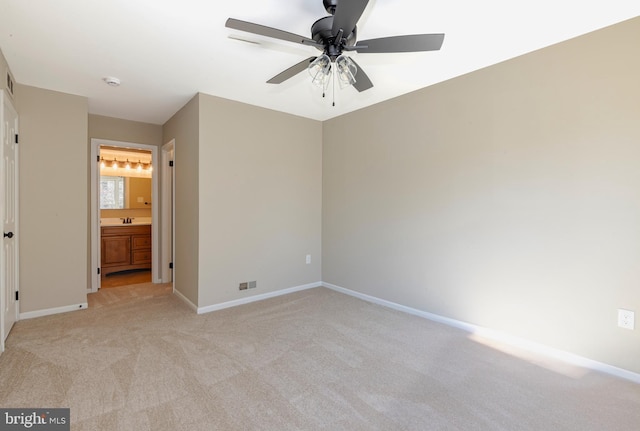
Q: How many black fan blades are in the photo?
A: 5